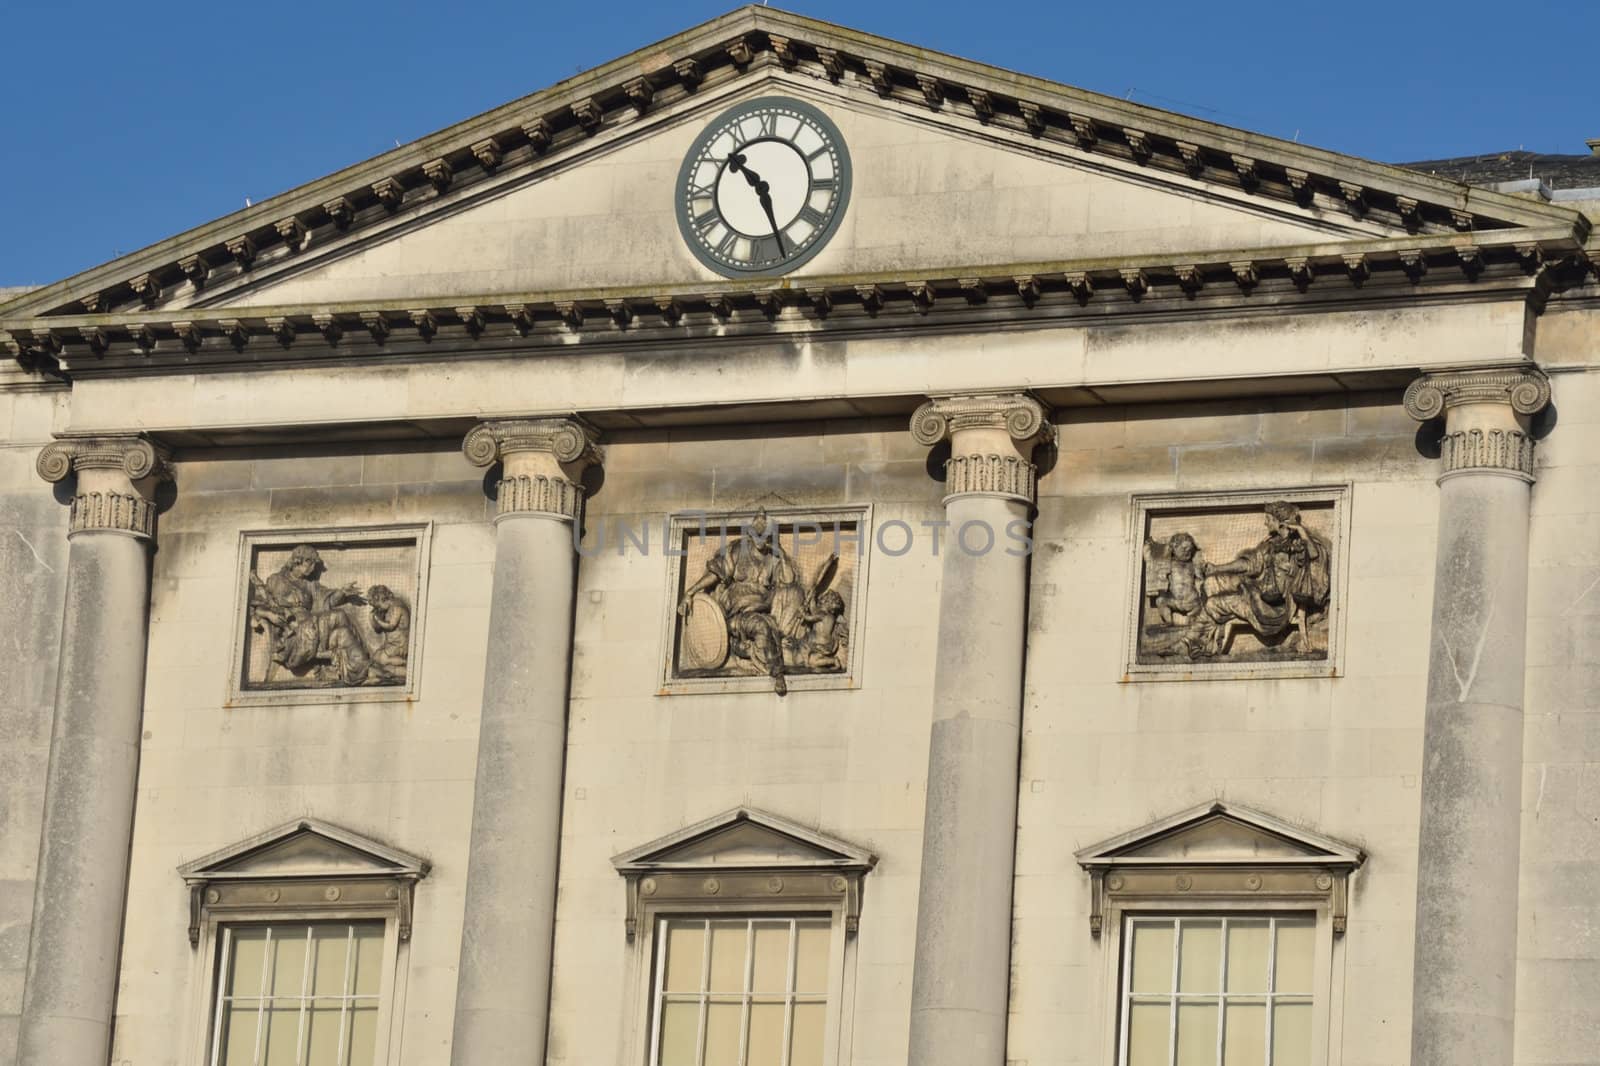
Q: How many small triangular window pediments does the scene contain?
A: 3